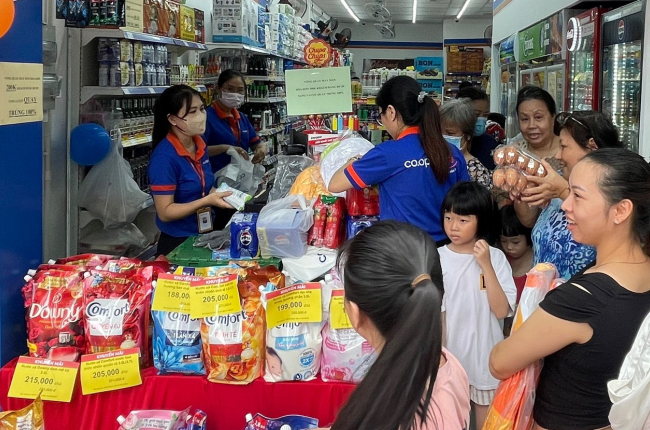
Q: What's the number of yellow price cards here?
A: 6